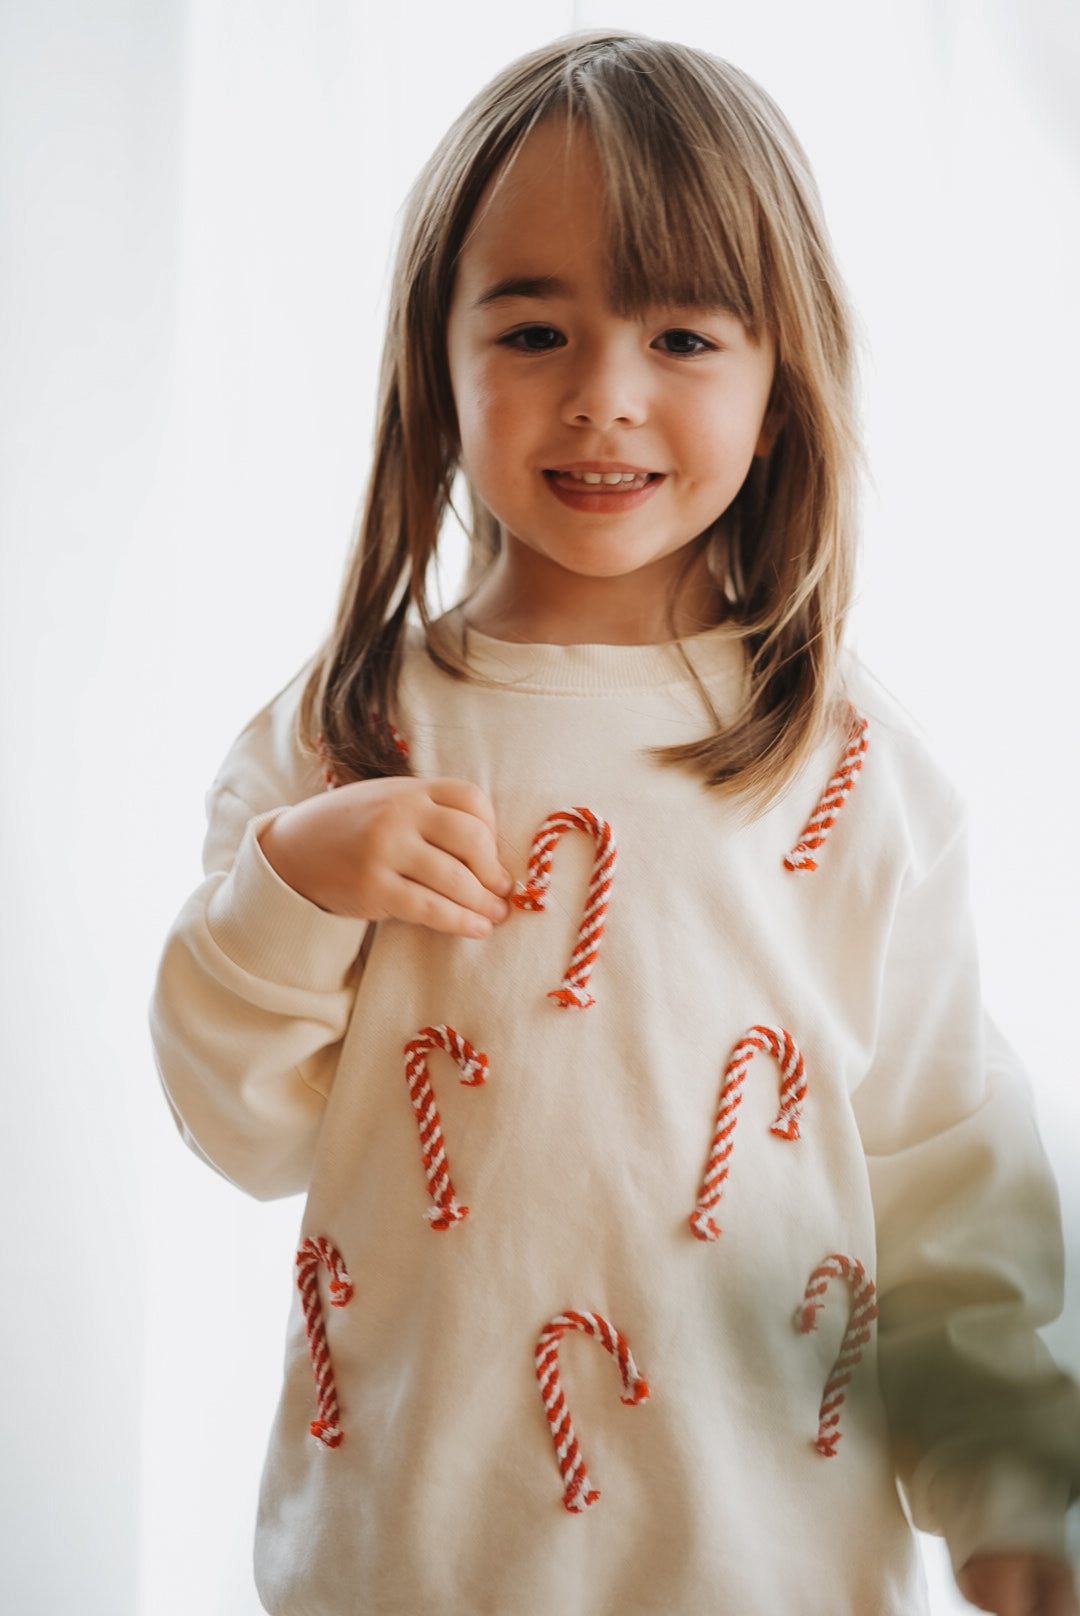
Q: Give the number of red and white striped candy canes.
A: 8